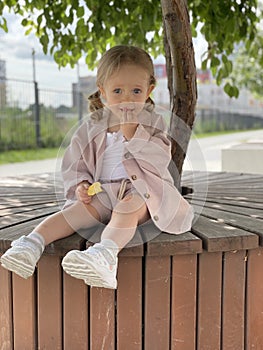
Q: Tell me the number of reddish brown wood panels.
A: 11